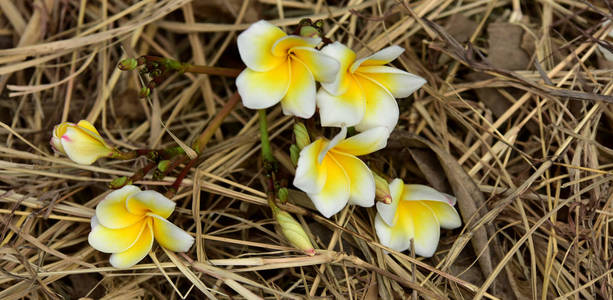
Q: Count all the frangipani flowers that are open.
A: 5